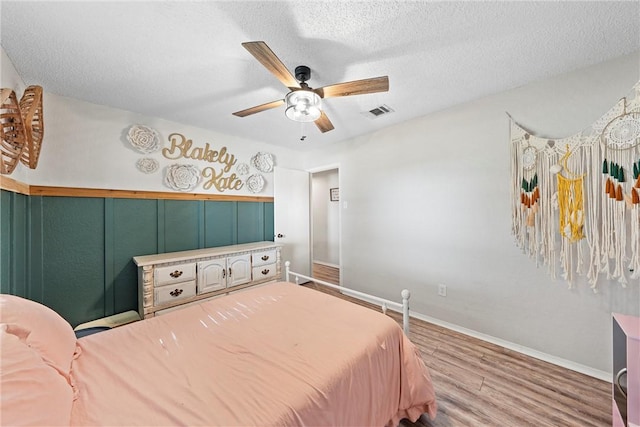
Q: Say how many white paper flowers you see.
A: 6